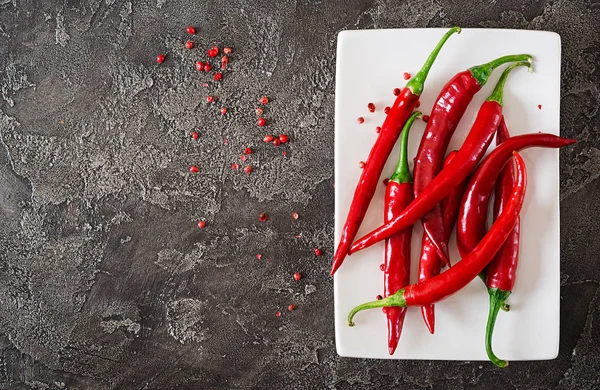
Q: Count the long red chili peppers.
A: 8